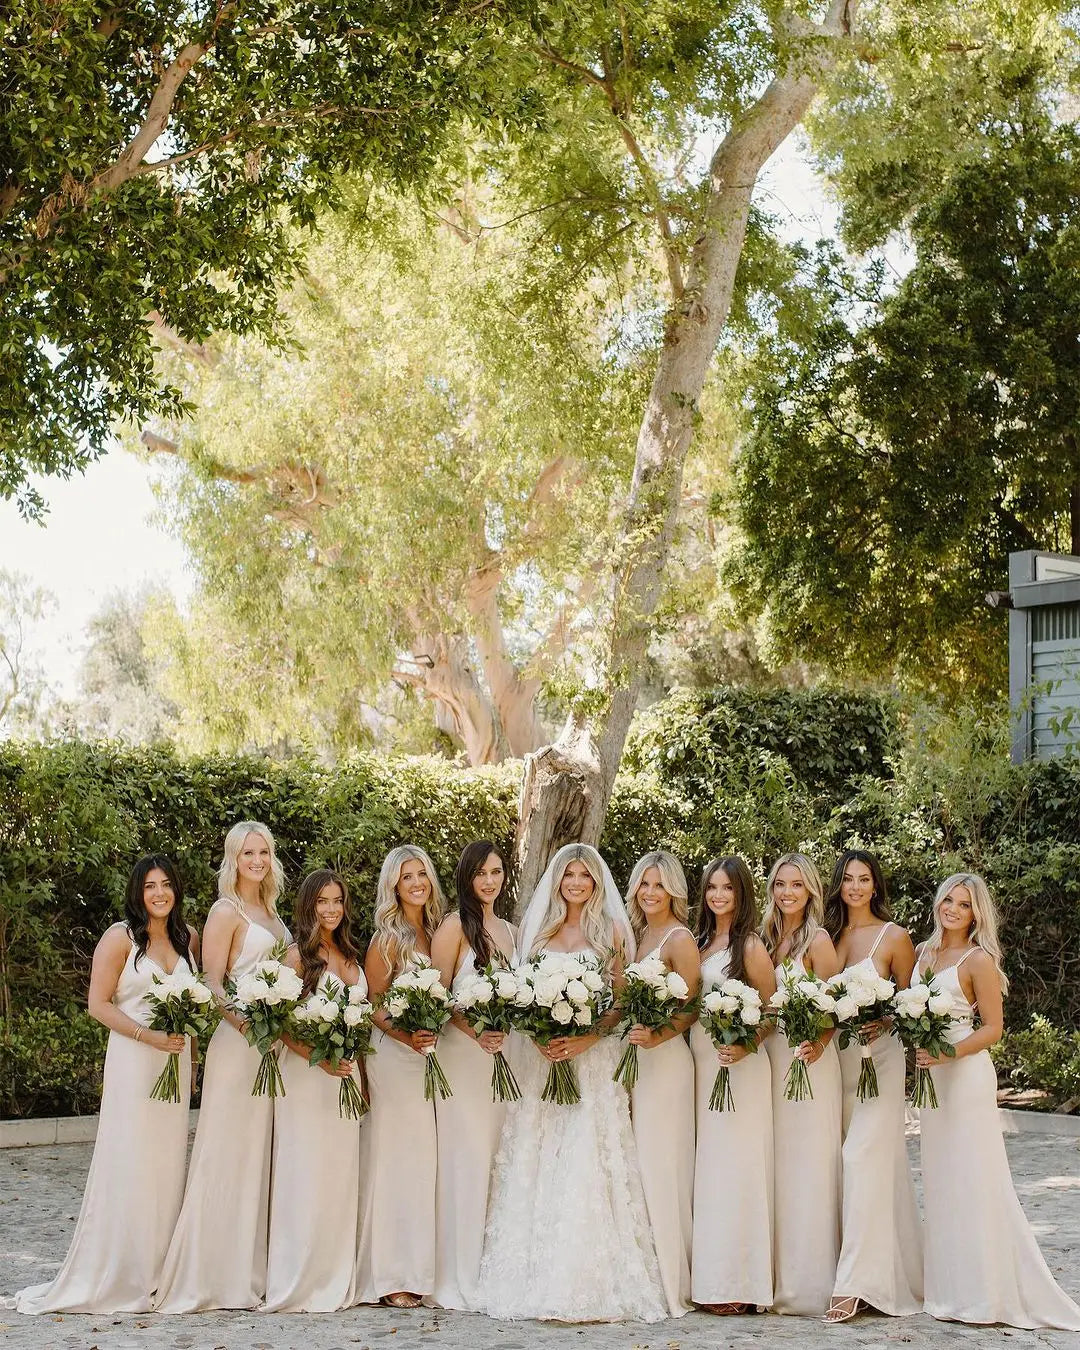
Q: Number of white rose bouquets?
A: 11